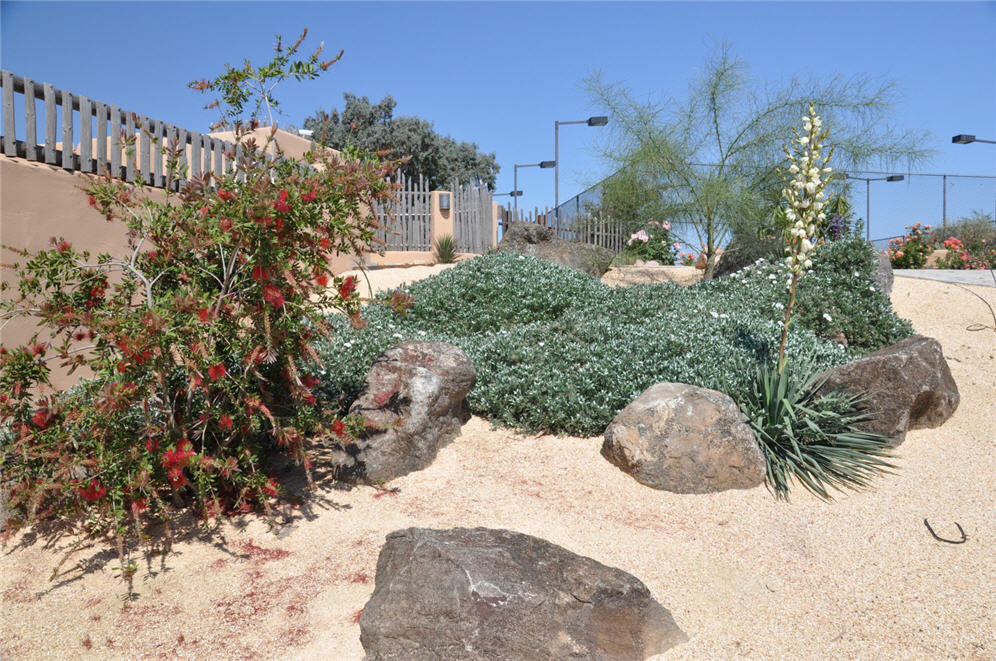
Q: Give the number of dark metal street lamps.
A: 5